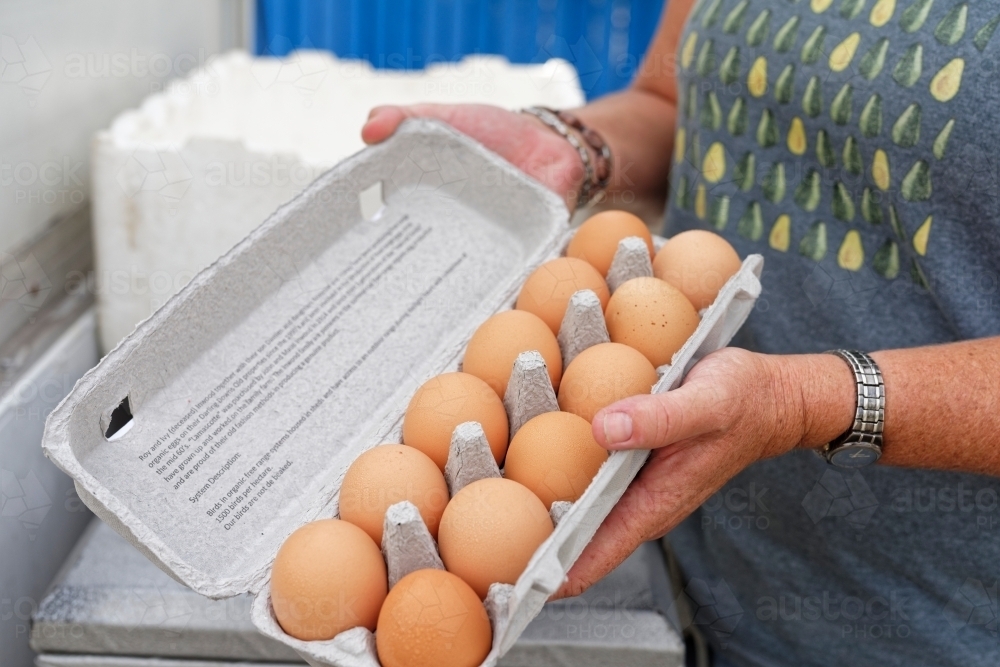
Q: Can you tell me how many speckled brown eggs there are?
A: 1